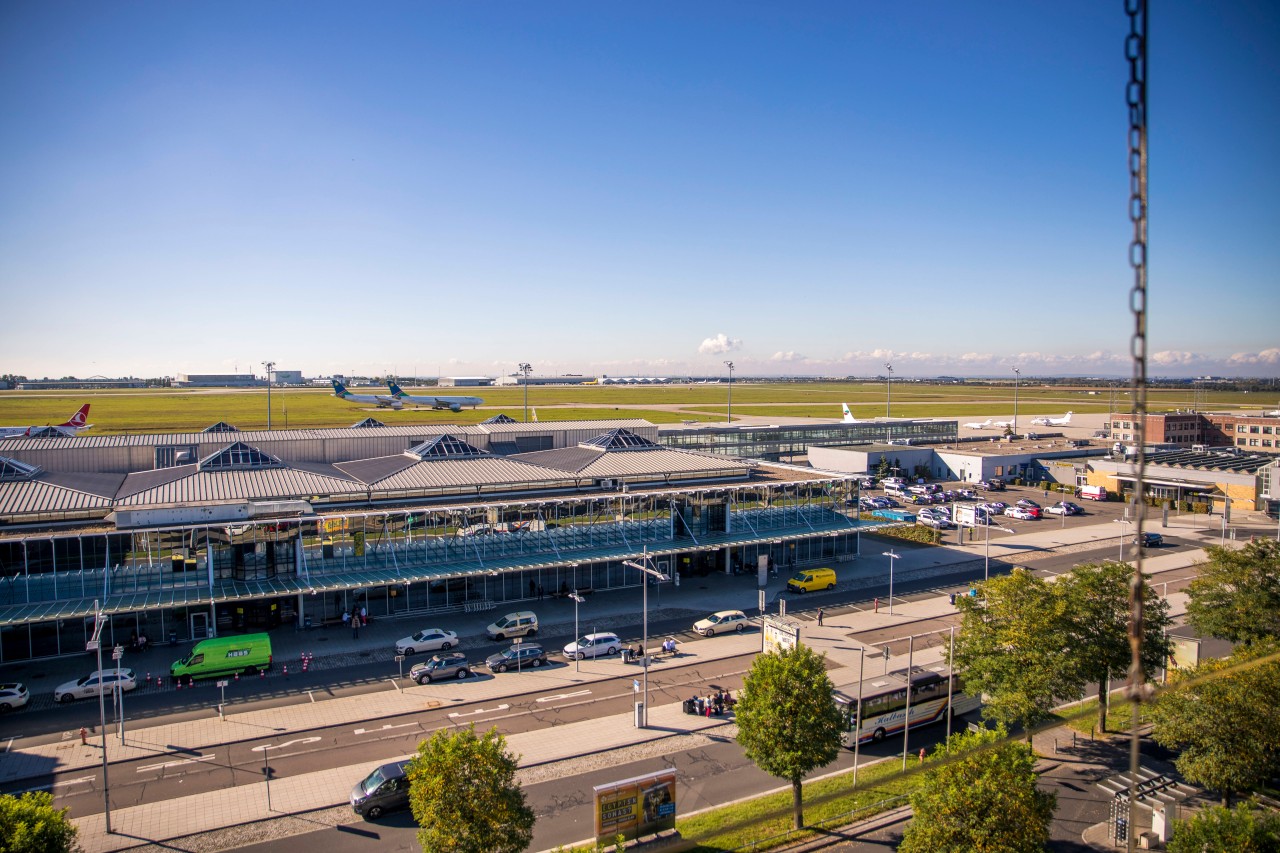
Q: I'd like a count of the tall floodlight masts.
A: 5